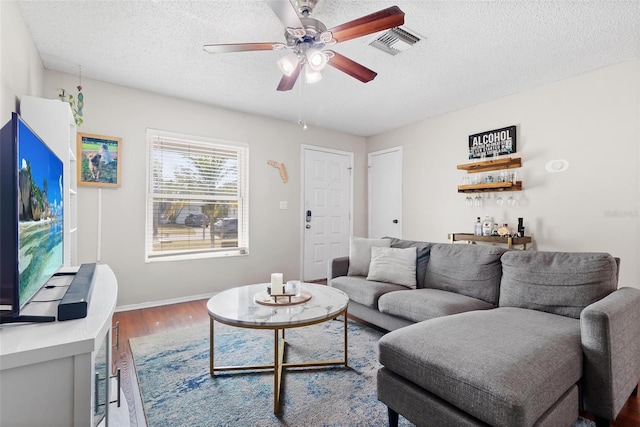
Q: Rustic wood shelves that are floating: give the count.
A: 2